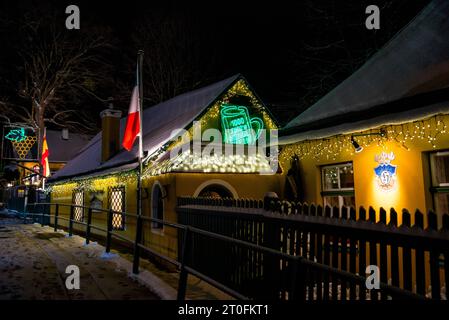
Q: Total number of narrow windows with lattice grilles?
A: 2